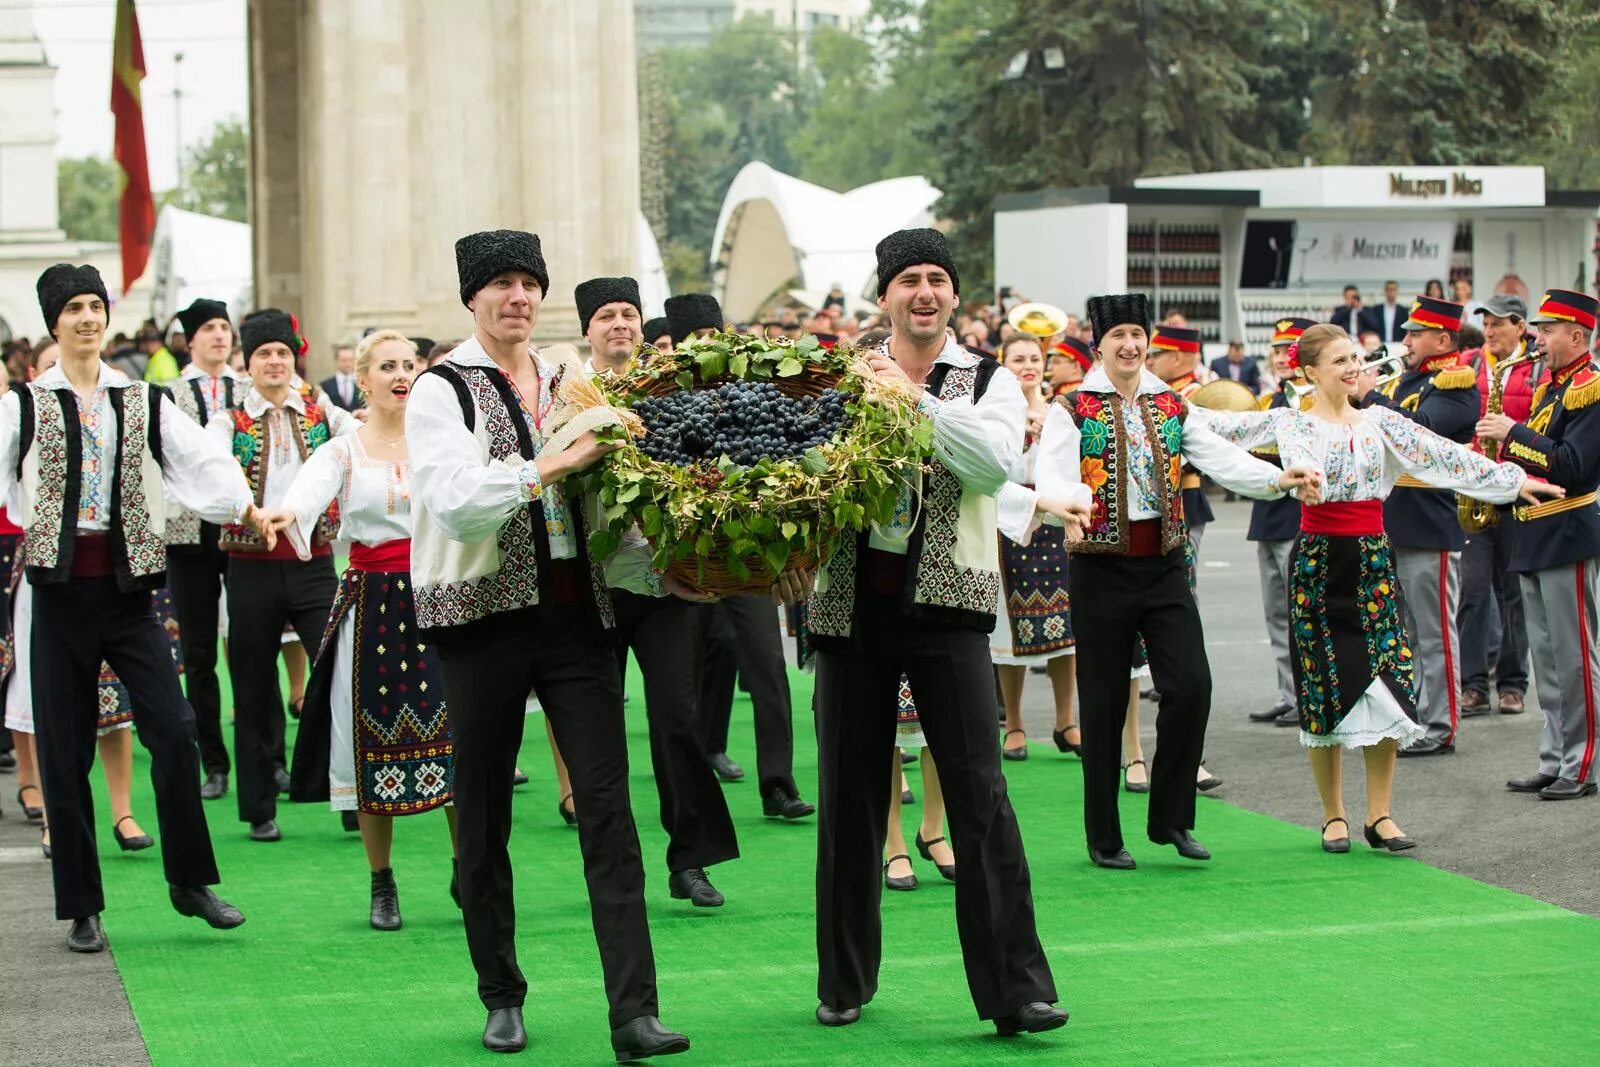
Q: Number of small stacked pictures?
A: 0